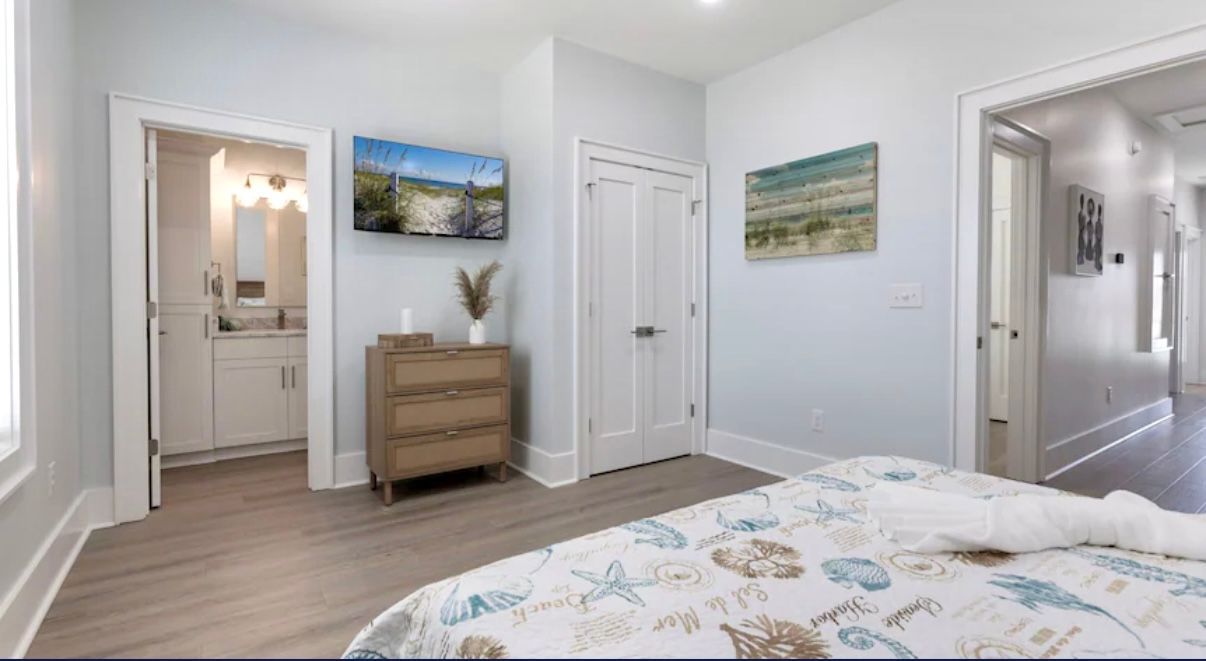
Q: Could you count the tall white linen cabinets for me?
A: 1